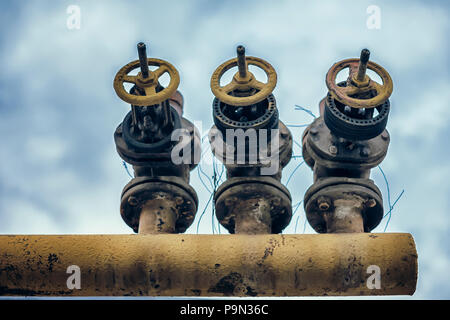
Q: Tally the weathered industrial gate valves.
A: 3